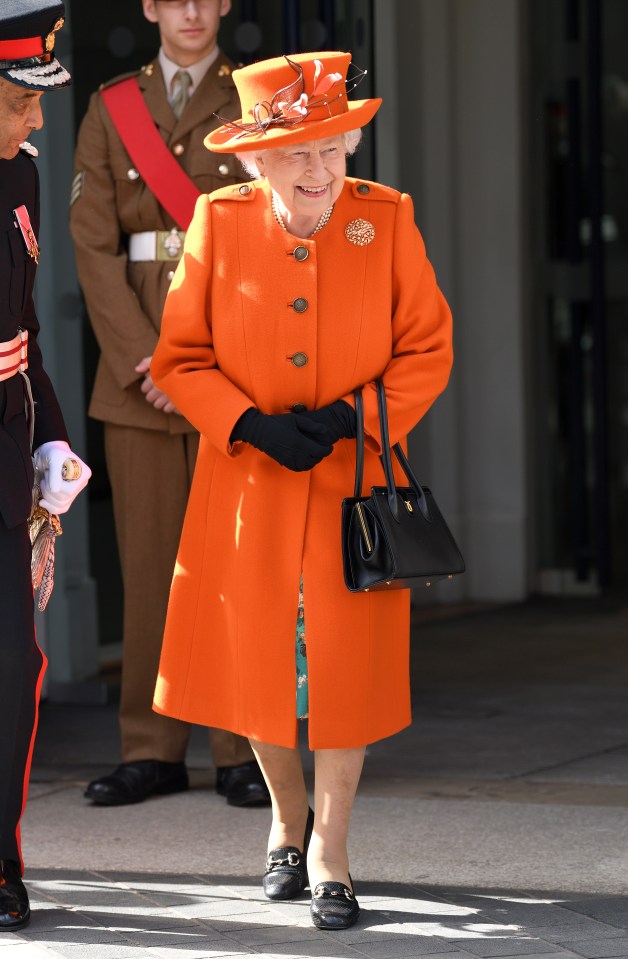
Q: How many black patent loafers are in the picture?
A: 2